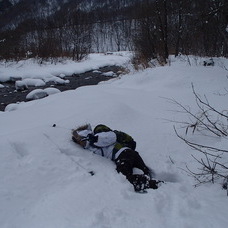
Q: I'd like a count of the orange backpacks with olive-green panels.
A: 0